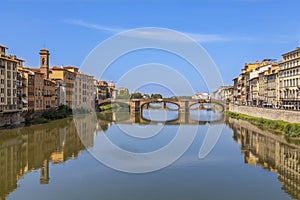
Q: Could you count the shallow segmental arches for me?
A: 3